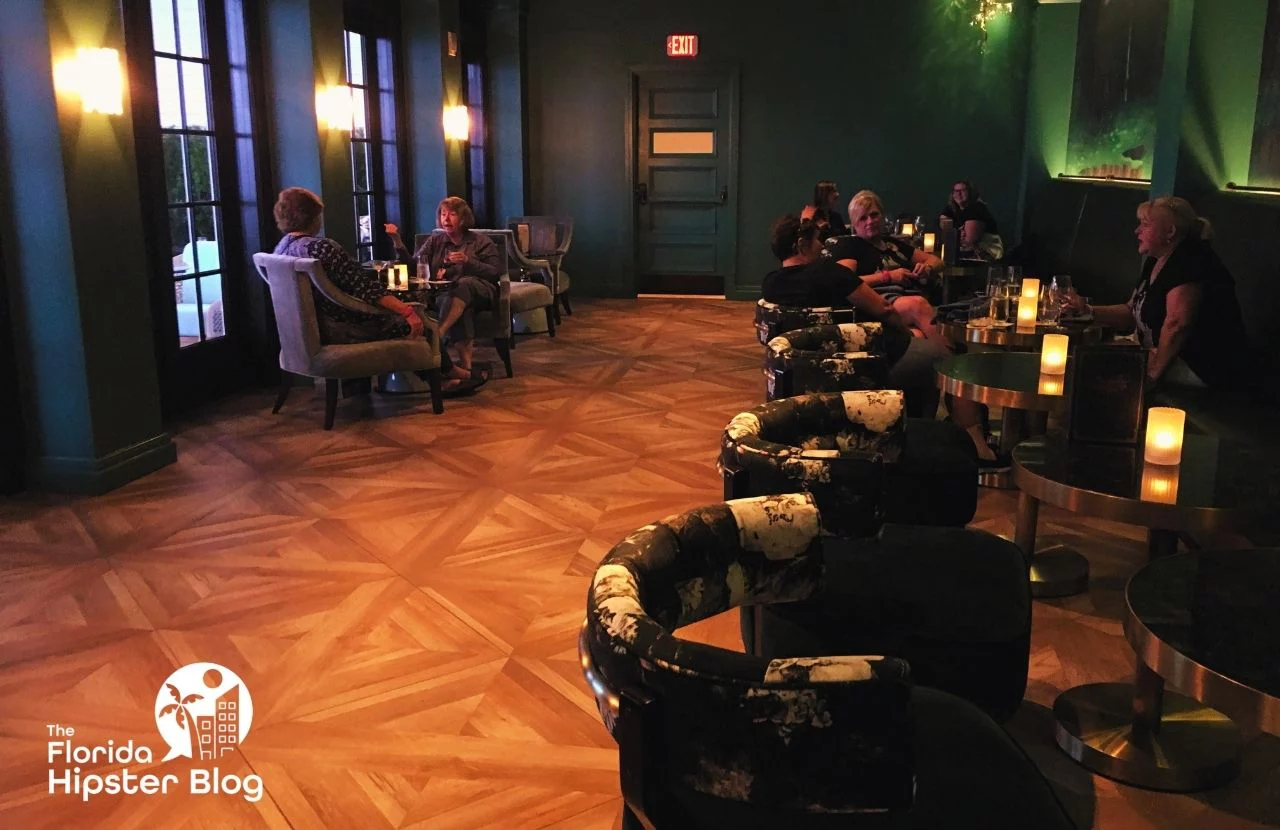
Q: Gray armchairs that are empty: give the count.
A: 2